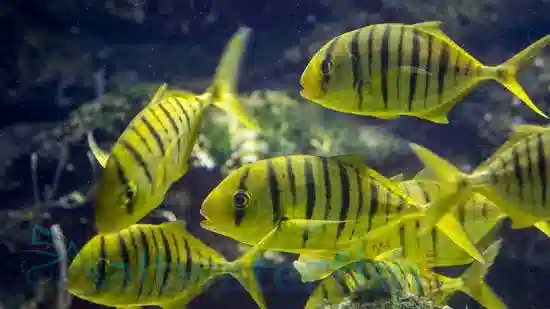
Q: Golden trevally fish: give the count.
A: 7